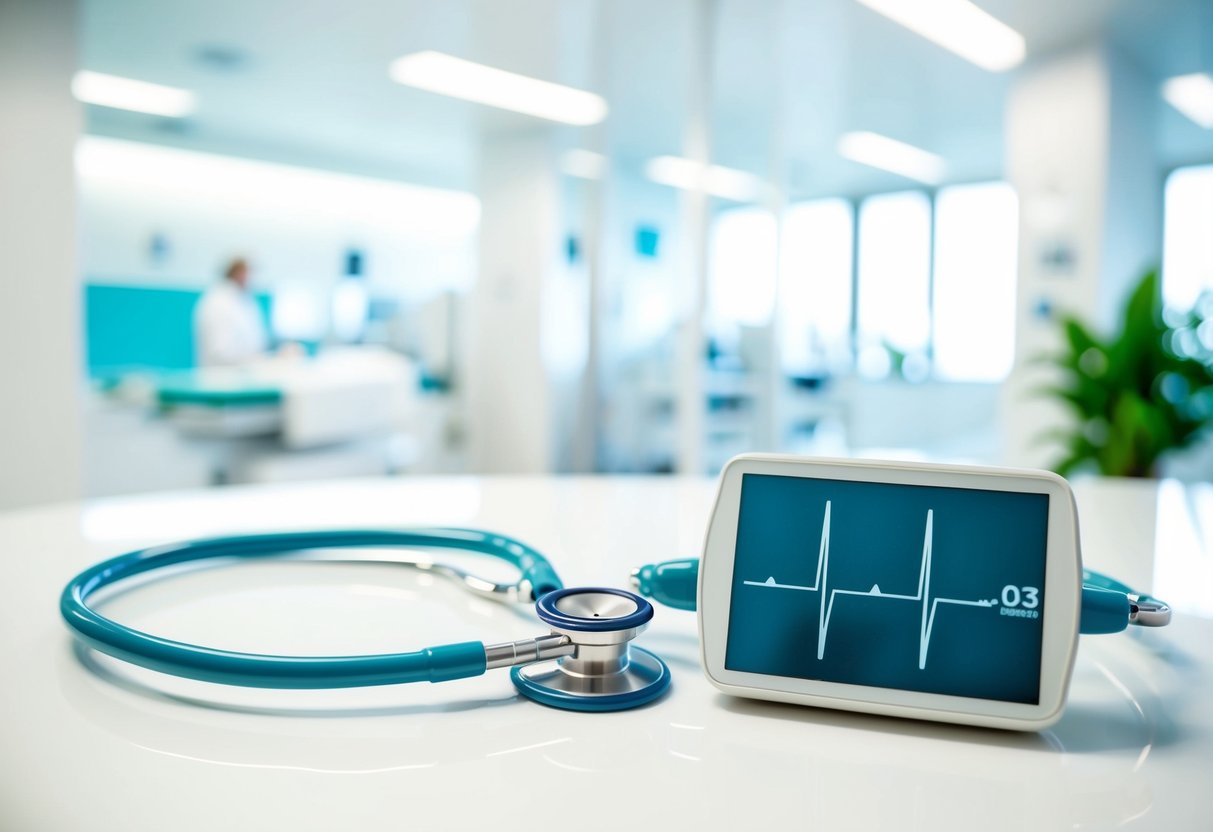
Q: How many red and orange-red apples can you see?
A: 0